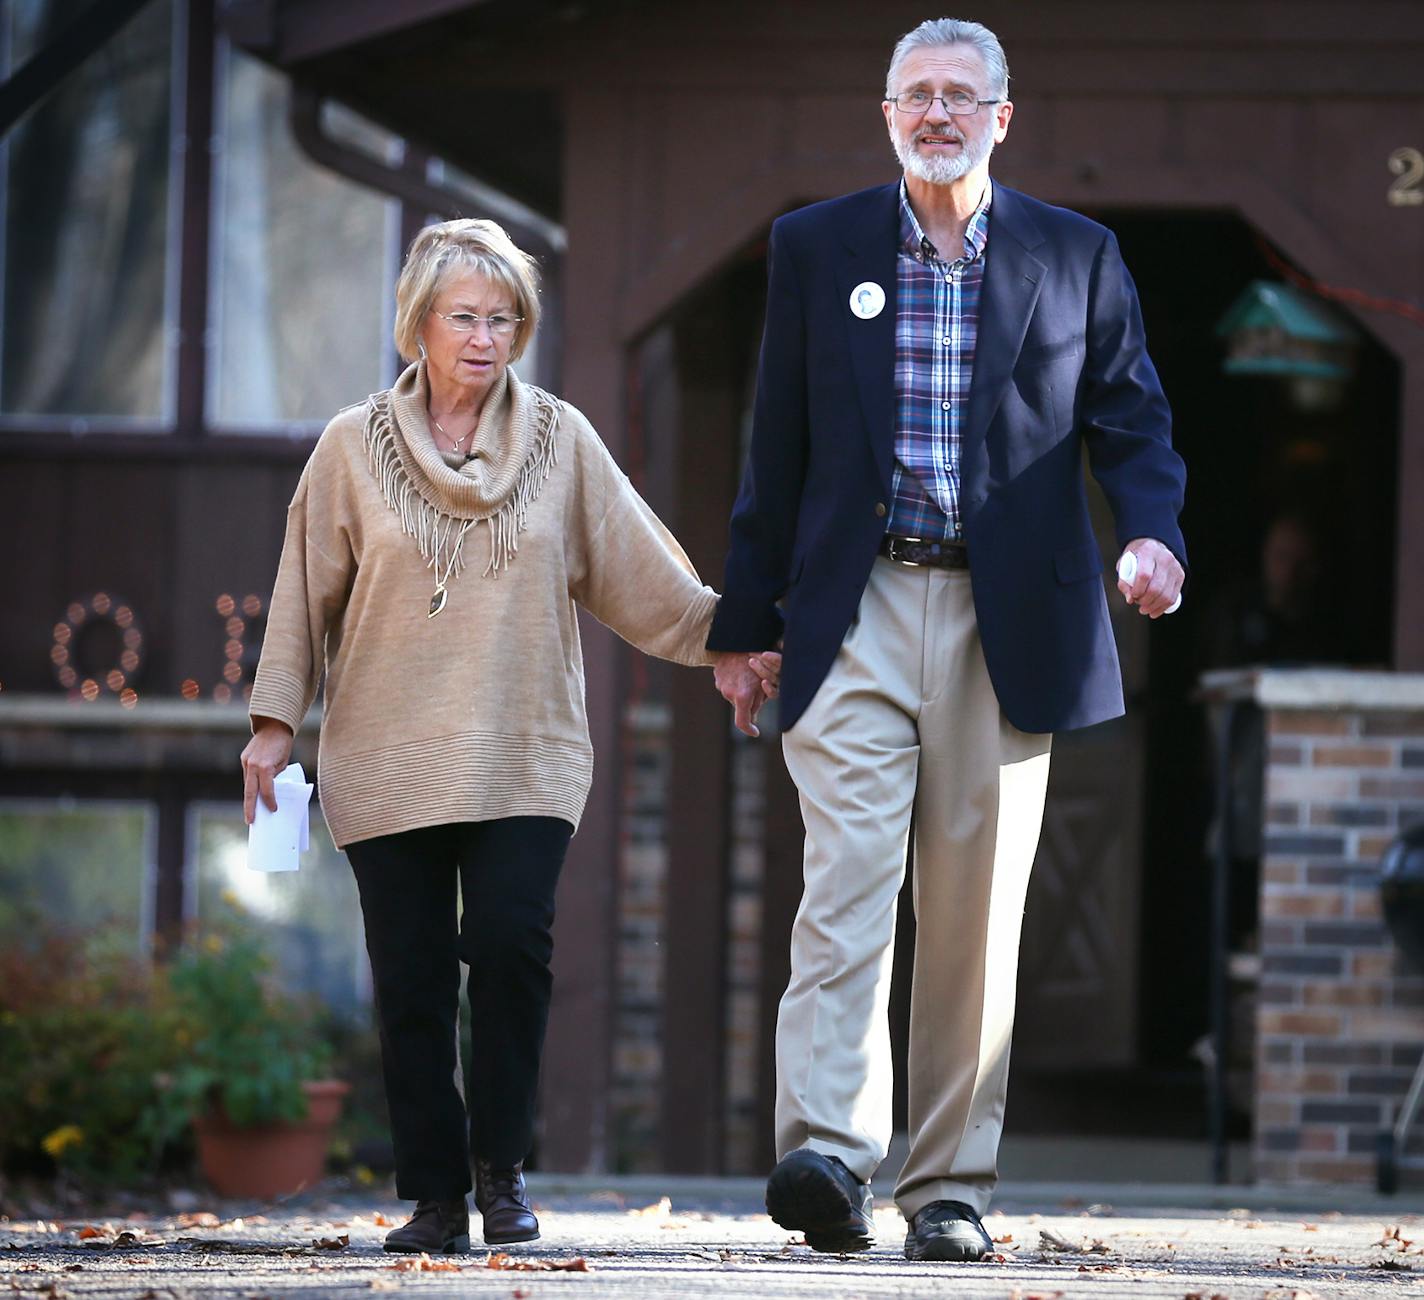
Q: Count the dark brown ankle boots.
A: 2